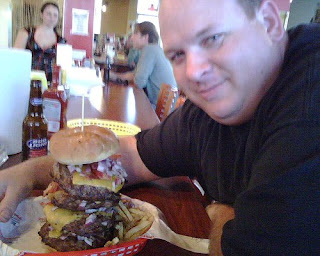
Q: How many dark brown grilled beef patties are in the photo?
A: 4